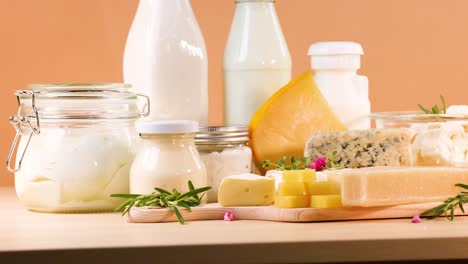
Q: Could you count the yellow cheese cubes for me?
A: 5